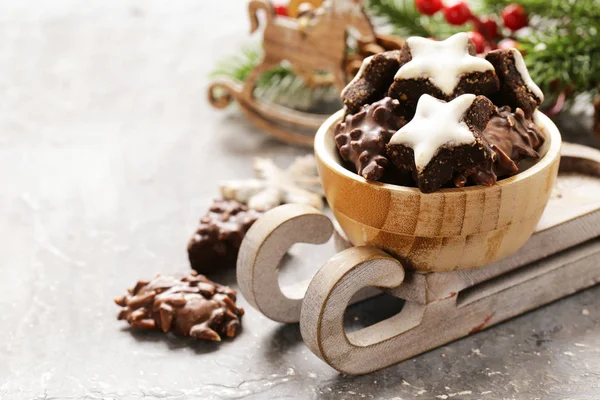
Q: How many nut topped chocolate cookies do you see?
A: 4